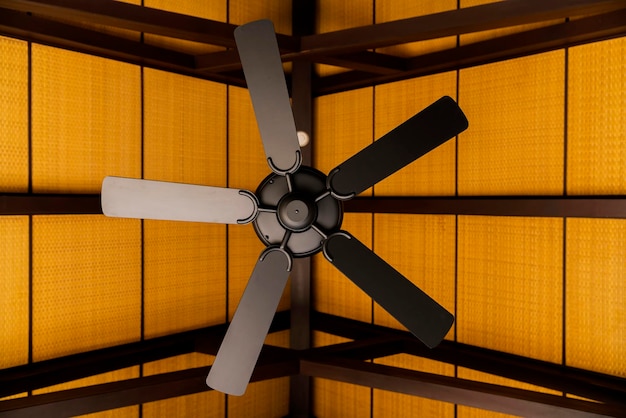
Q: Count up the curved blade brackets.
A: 5